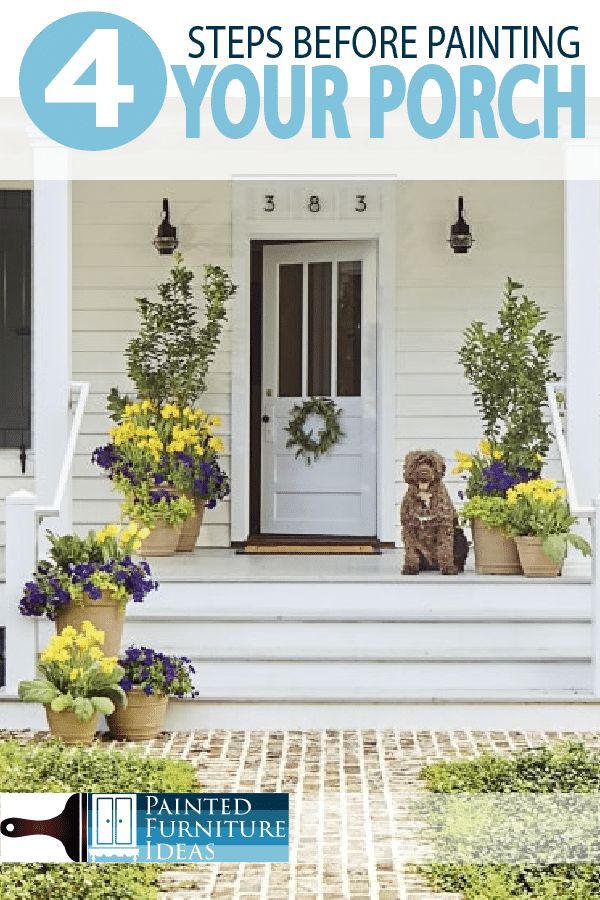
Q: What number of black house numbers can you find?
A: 3